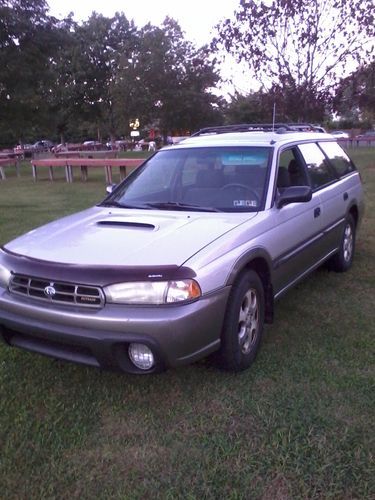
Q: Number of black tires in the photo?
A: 2